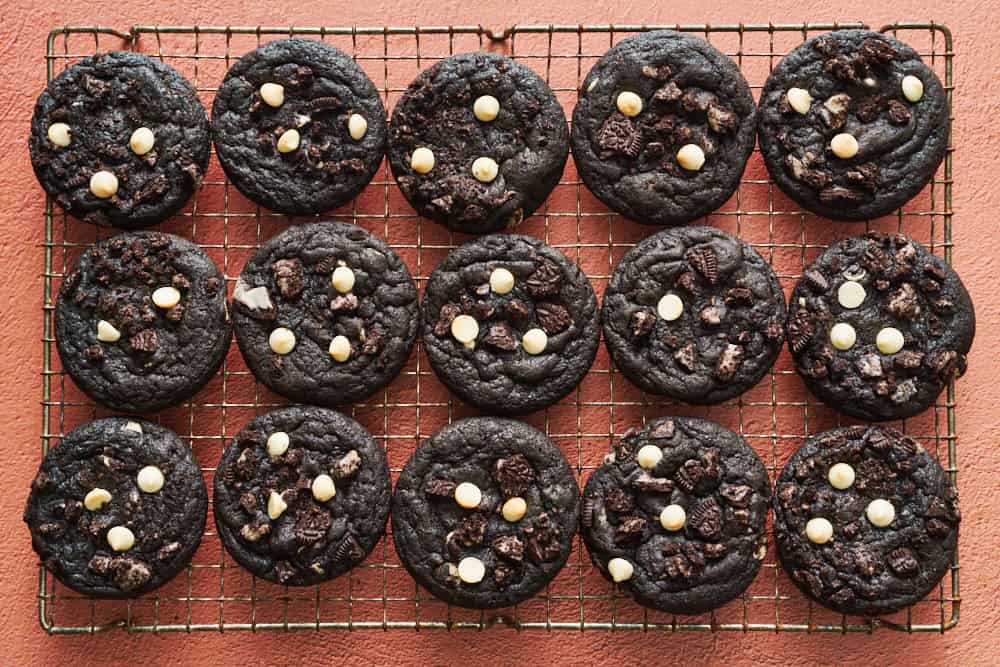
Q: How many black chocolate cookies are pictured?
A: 15